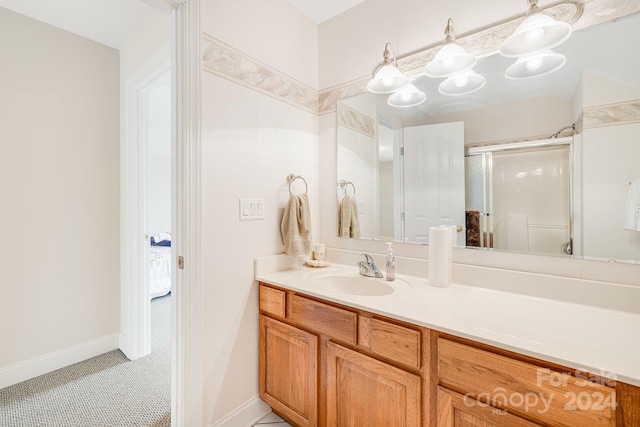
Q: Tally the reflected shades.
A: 3